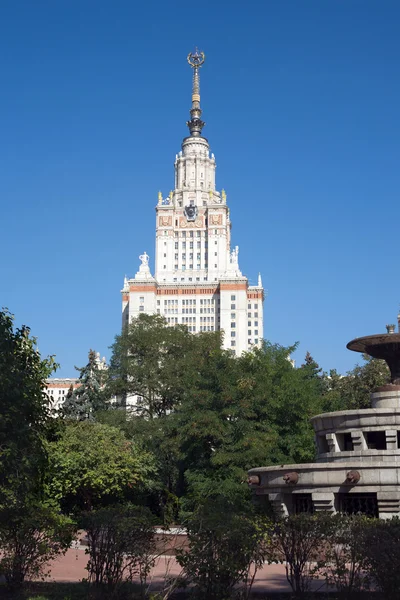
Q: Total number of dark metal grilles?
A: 2